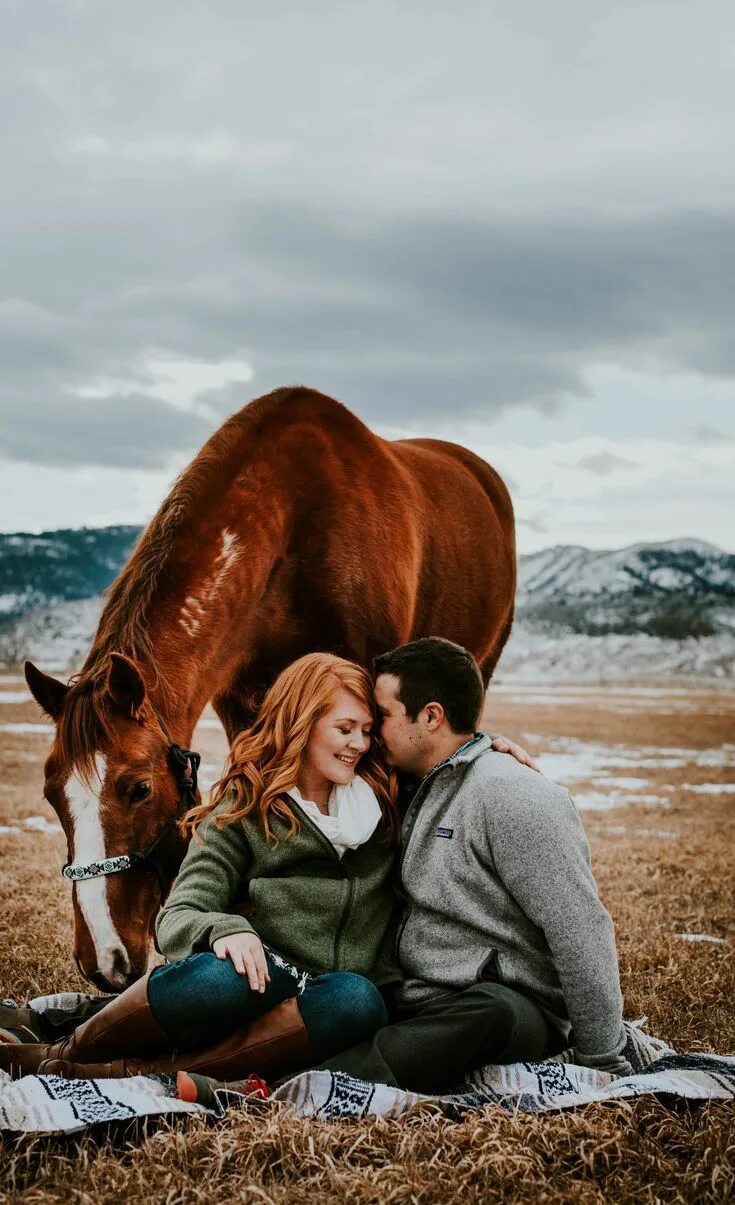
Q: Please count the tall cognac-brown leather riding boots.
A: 2